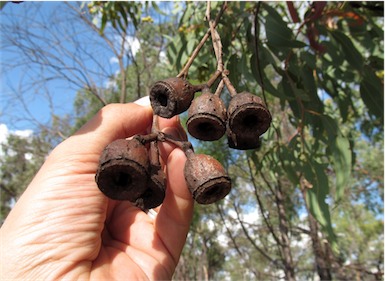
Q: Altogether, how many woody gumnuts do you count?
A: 7